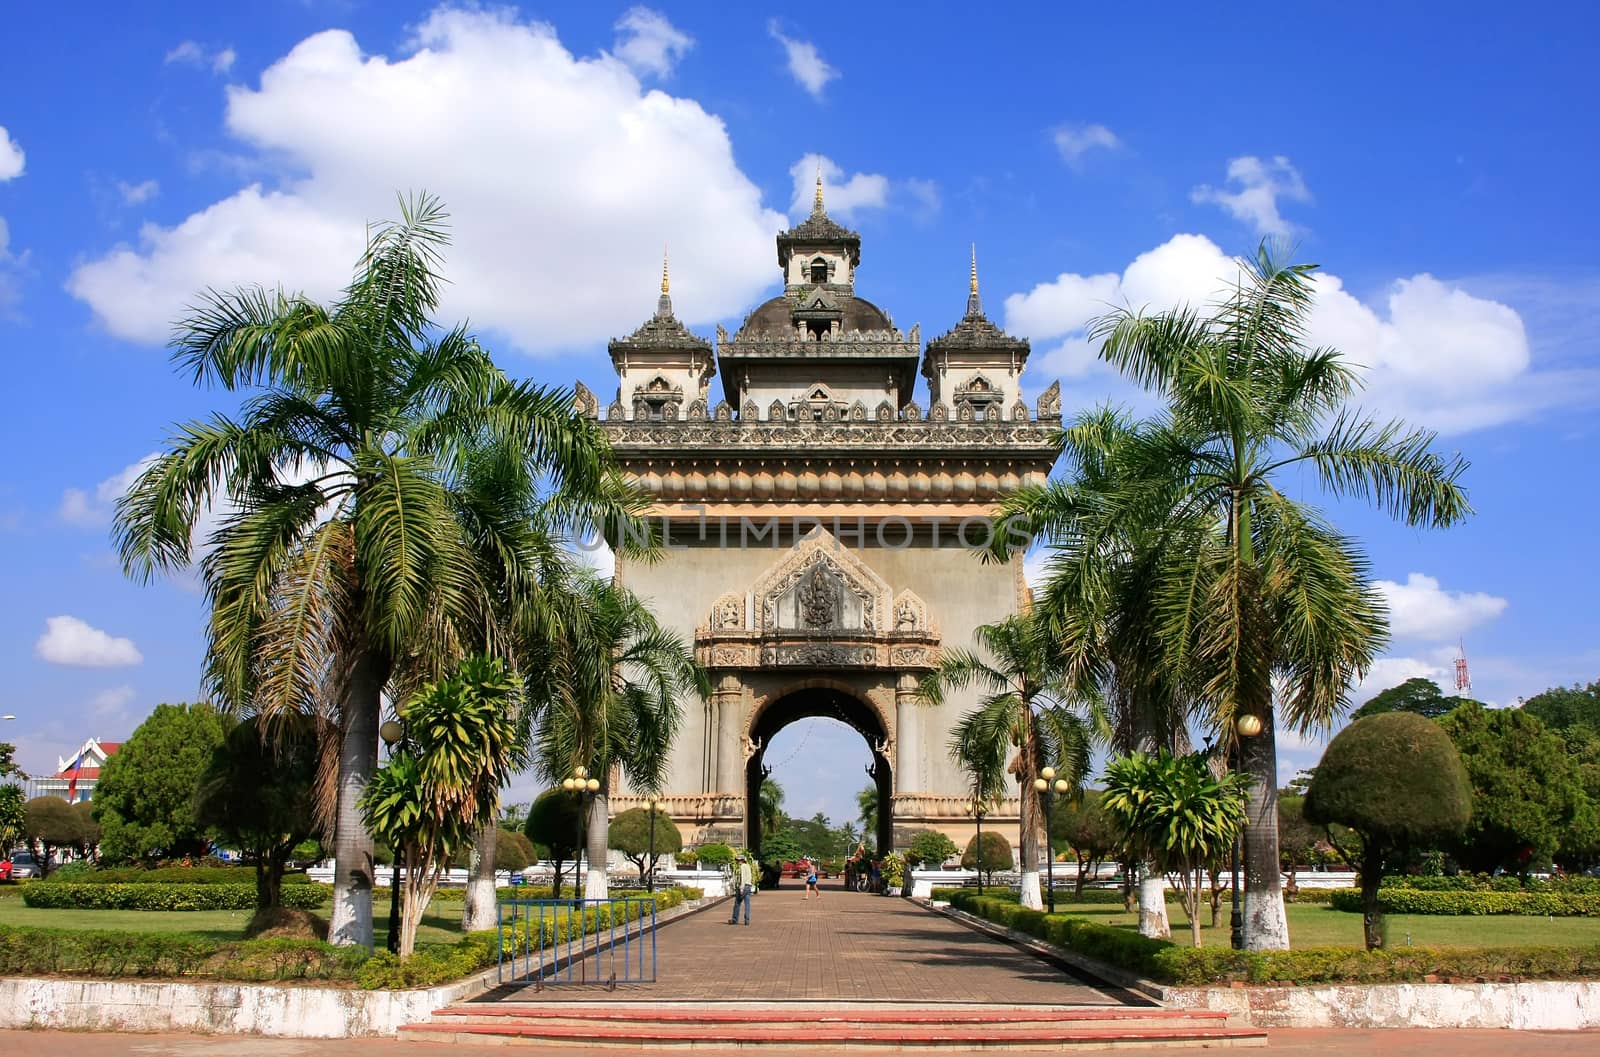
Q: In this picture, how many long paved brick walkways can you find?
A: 1